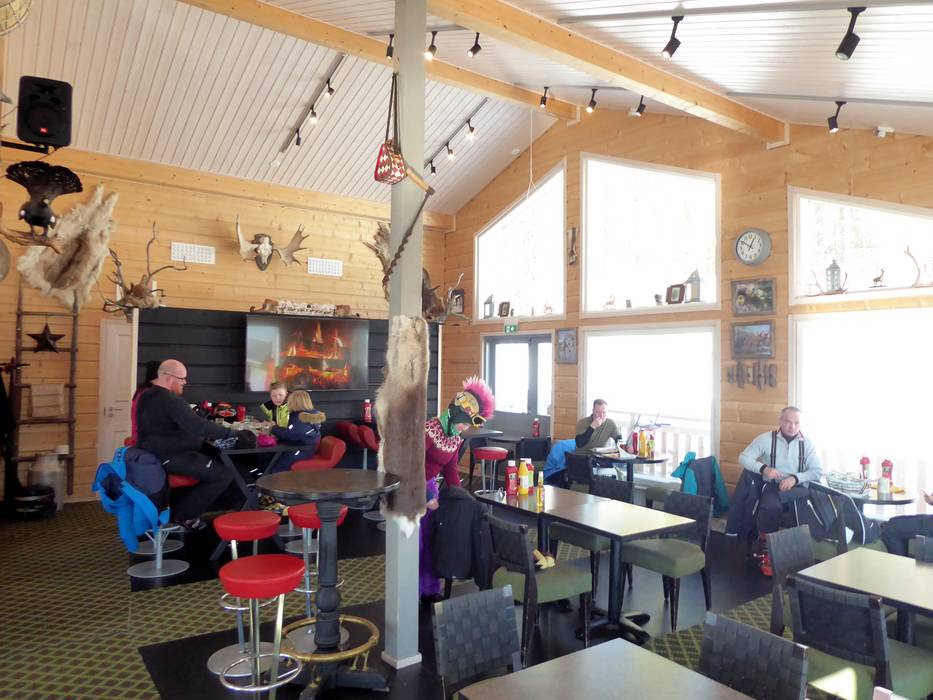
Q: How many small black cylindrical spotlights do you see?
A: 15